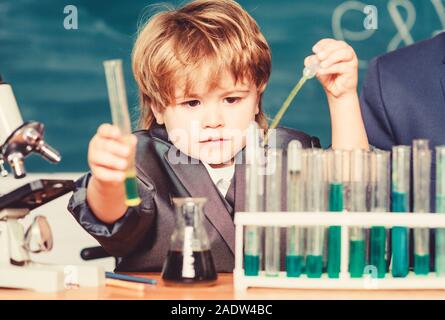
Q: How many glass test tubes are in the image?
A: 11